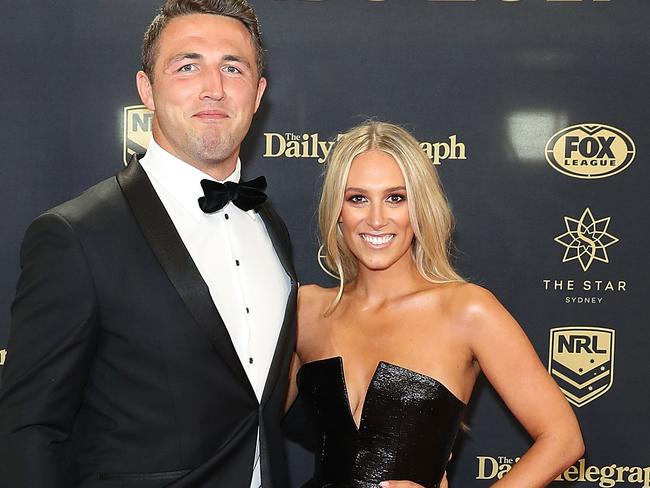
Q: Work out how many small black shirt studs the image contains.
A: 4